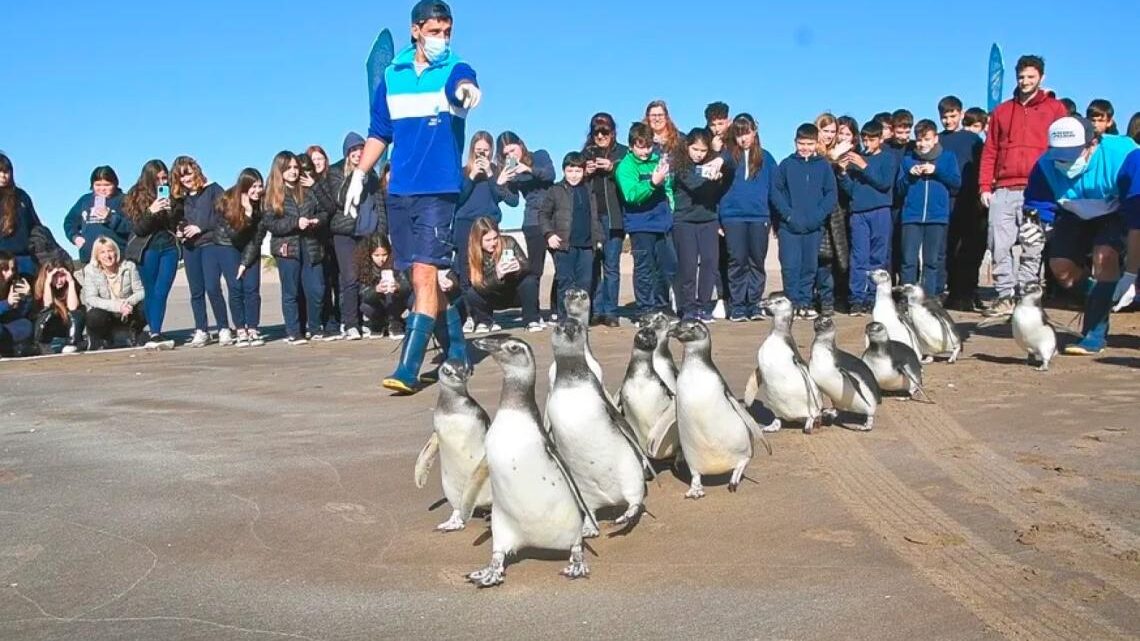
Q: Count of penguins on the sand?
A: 13